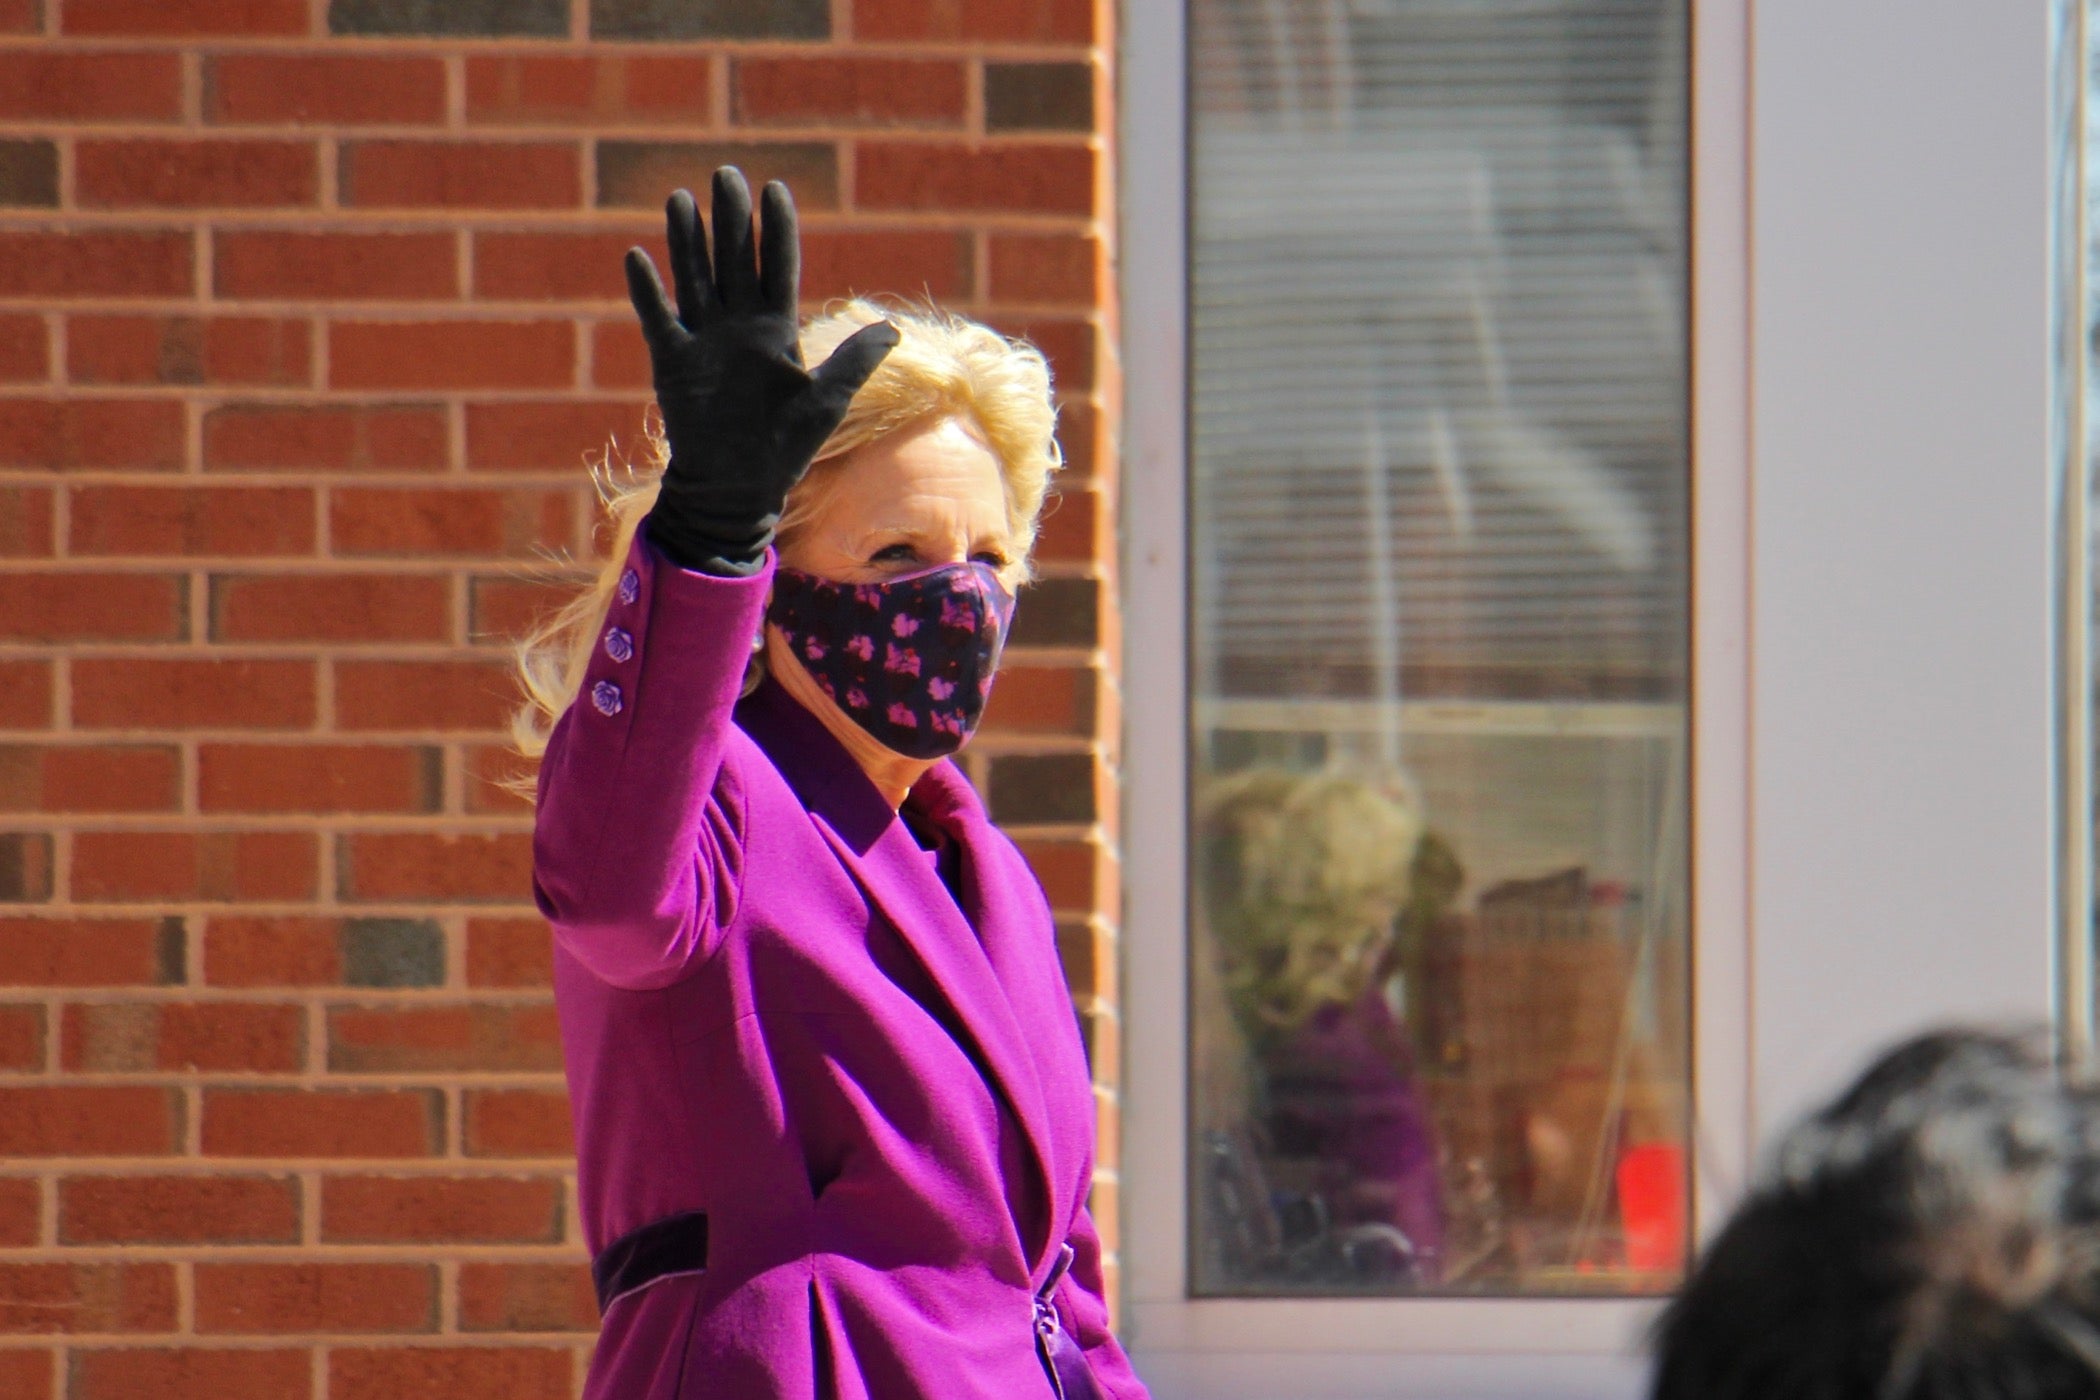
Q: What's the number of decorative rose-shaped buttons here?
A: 3